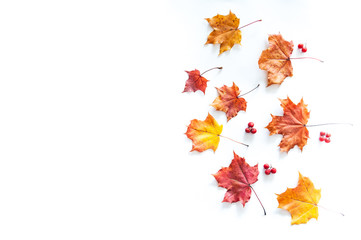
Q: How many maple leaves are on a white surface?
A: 8